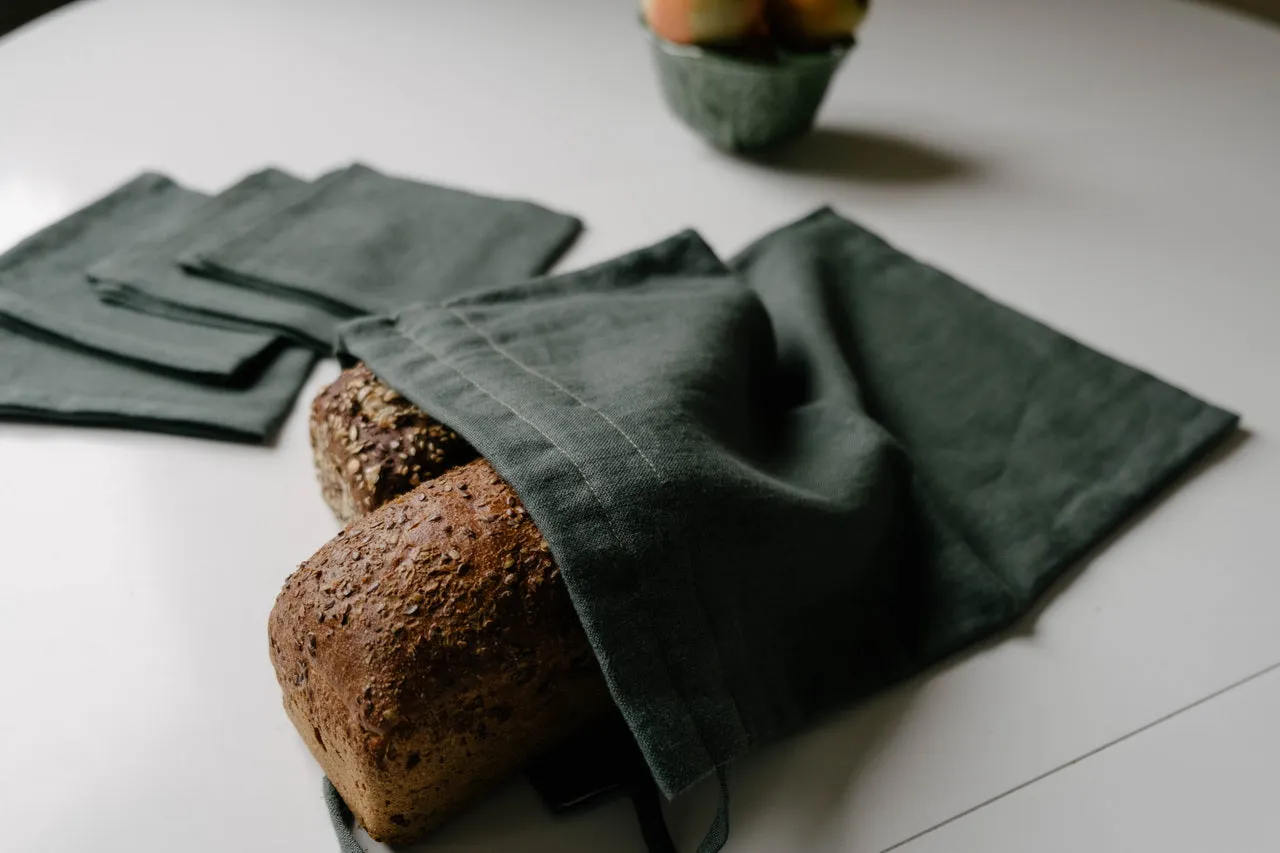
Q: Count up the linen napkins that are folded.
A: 4